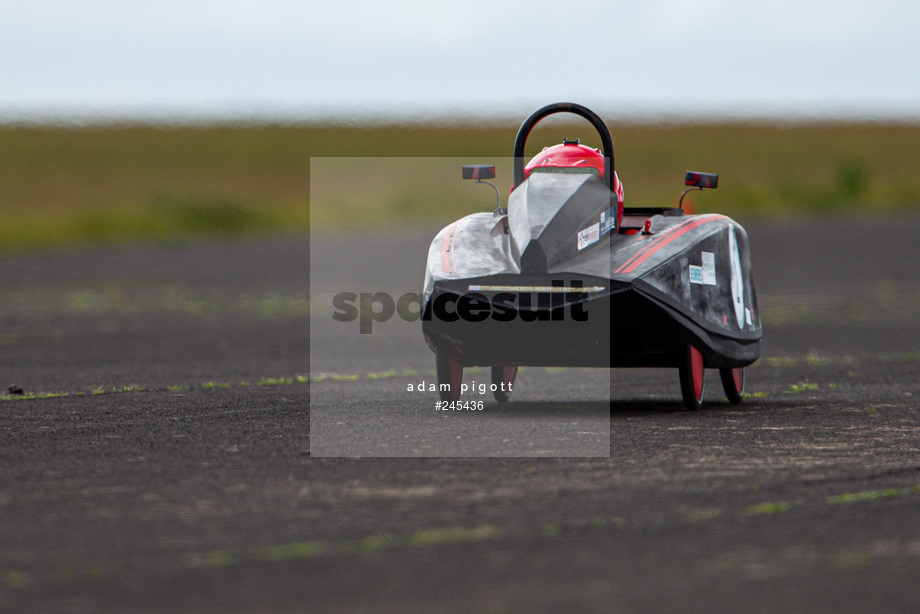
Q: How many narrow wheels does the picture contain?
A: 4